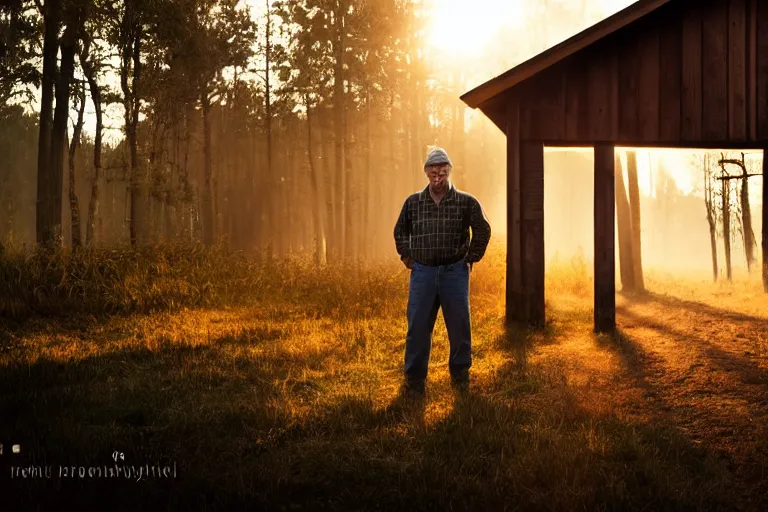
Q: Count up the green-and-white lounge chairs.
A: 0